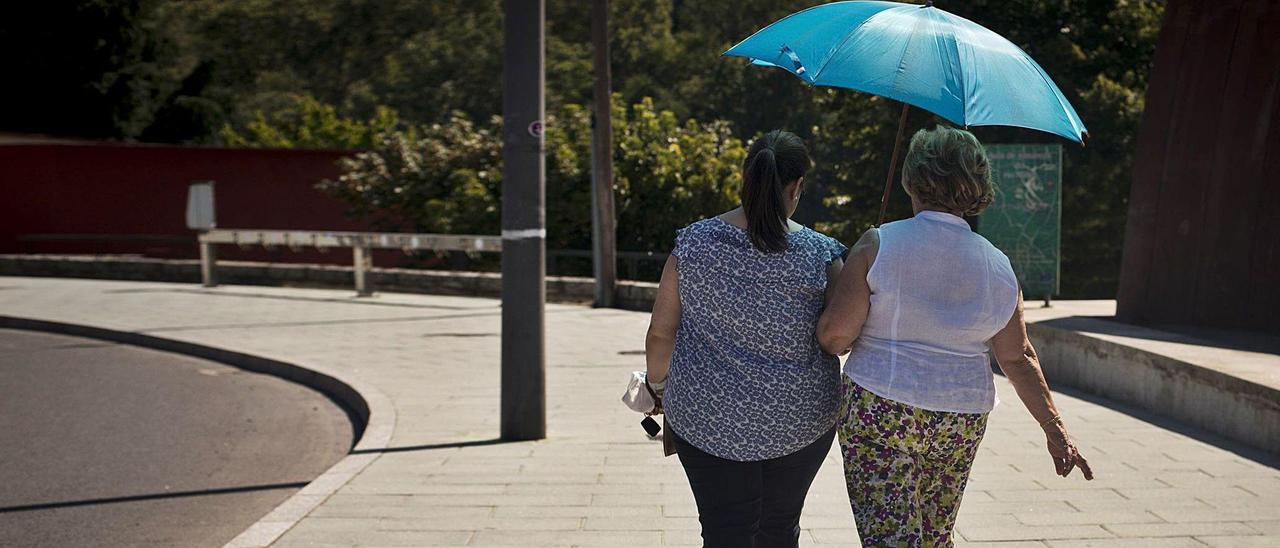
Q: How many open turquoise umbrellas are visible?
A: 1